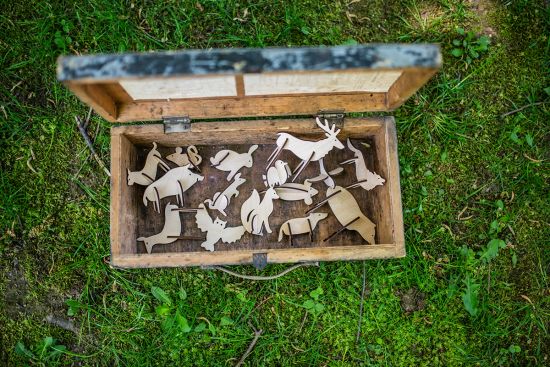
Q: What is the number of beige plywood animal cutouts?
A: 15